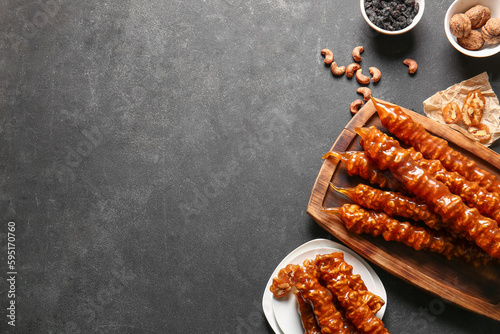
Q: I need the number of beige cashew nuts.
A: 9